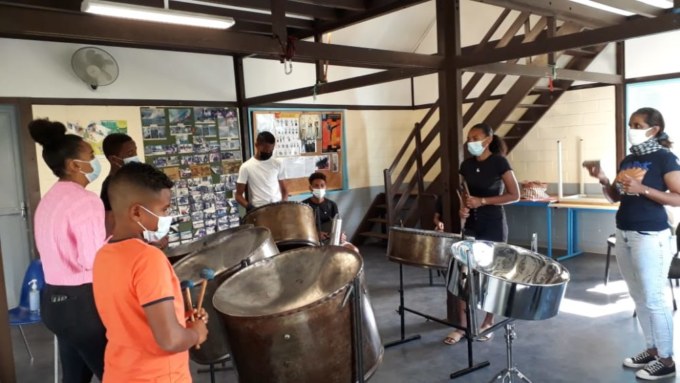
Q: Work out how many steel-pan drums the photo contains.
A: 6